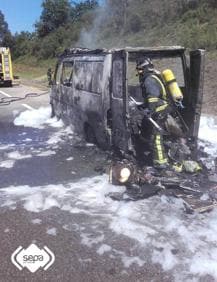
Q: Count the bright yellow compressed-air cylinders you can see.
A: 1